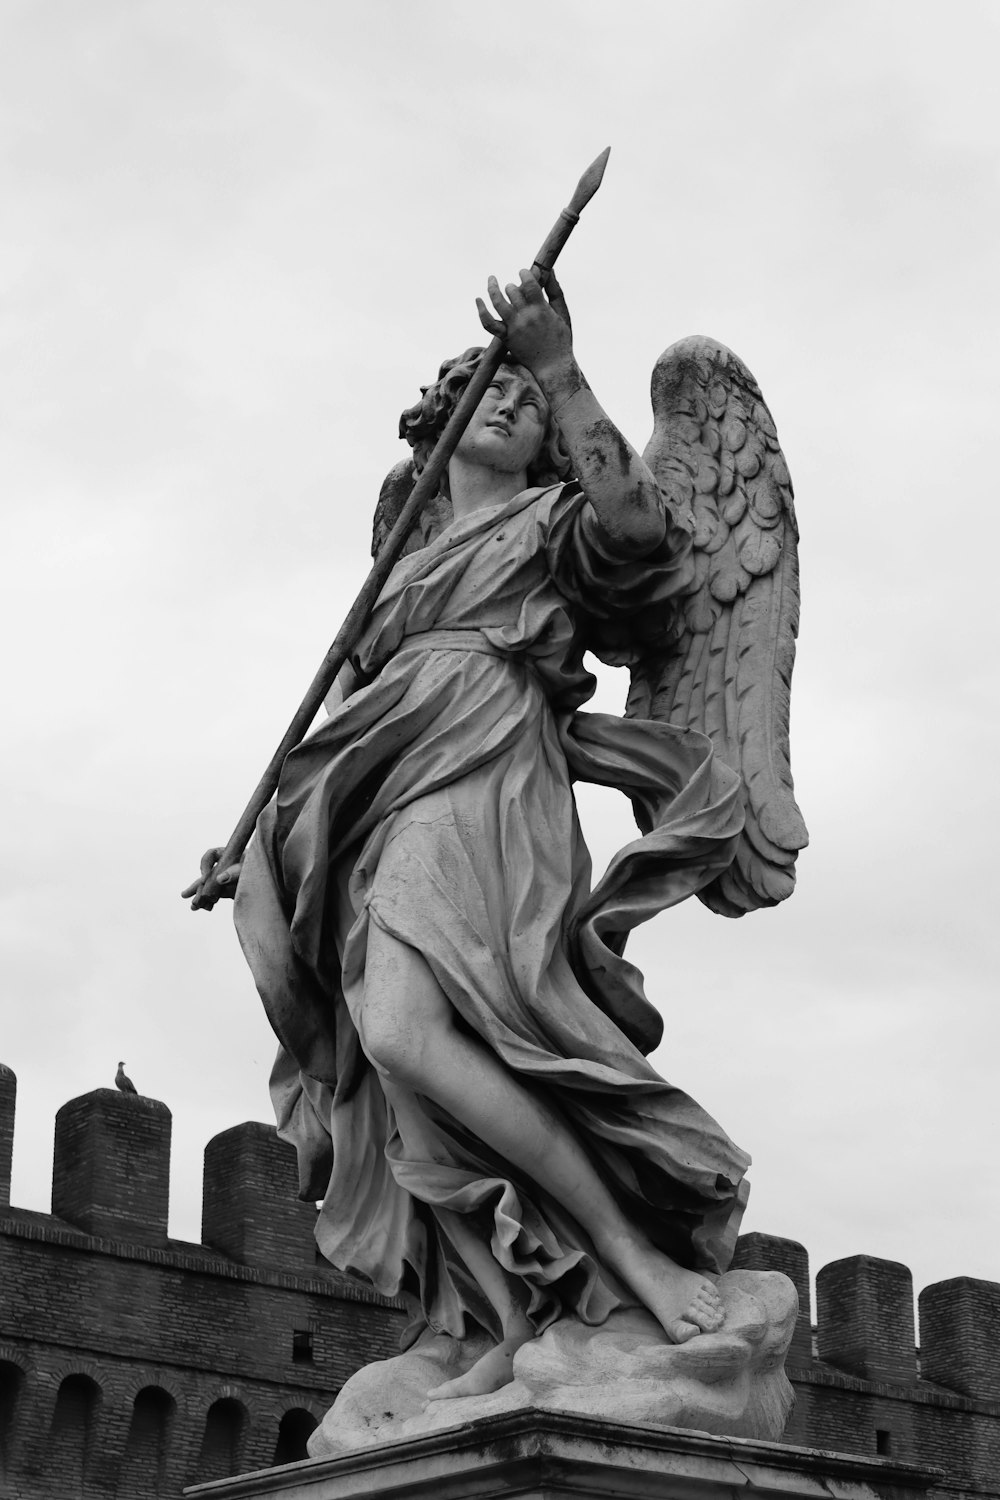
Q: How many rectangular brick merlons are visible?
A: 6